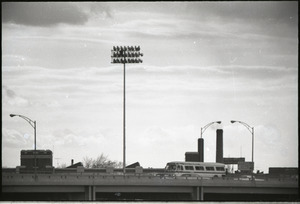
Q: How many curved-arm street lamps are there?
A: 3